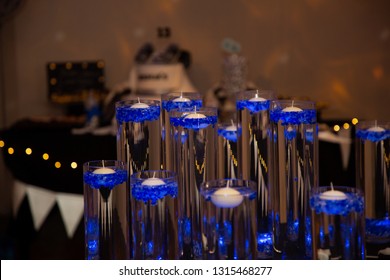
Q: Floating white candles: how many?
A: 11